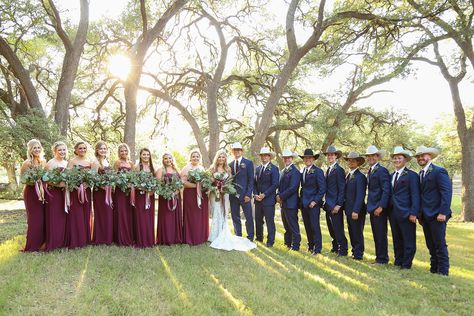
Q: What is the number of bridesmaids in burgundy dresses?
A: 8